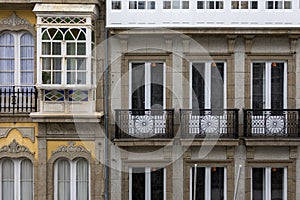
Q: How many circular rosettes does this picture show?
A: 3